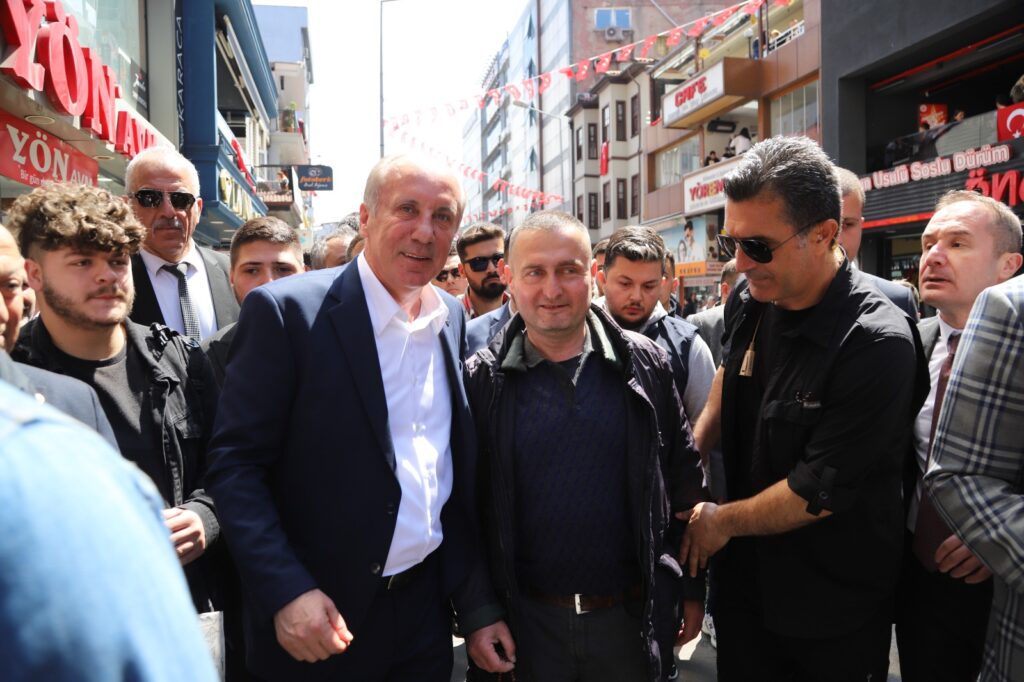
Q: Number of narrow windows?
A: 10